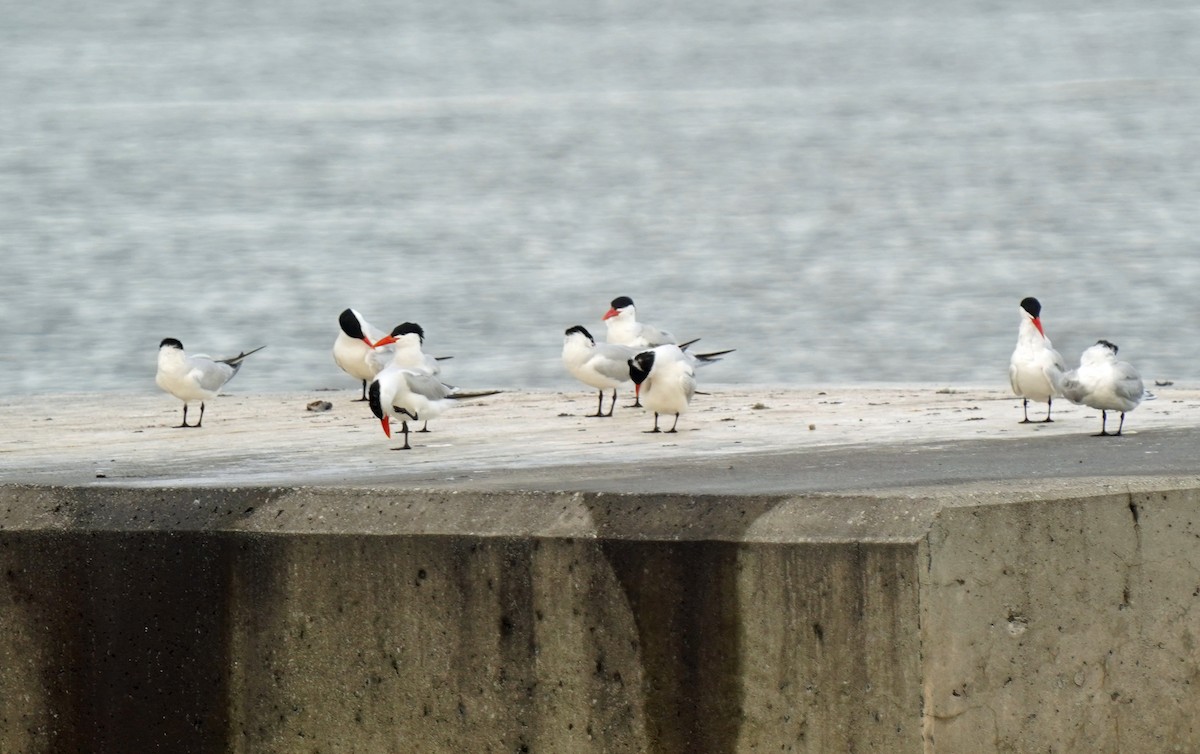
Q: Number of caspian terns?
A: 9